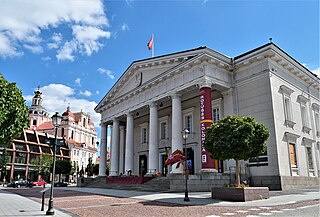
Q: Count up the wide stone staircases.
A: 1